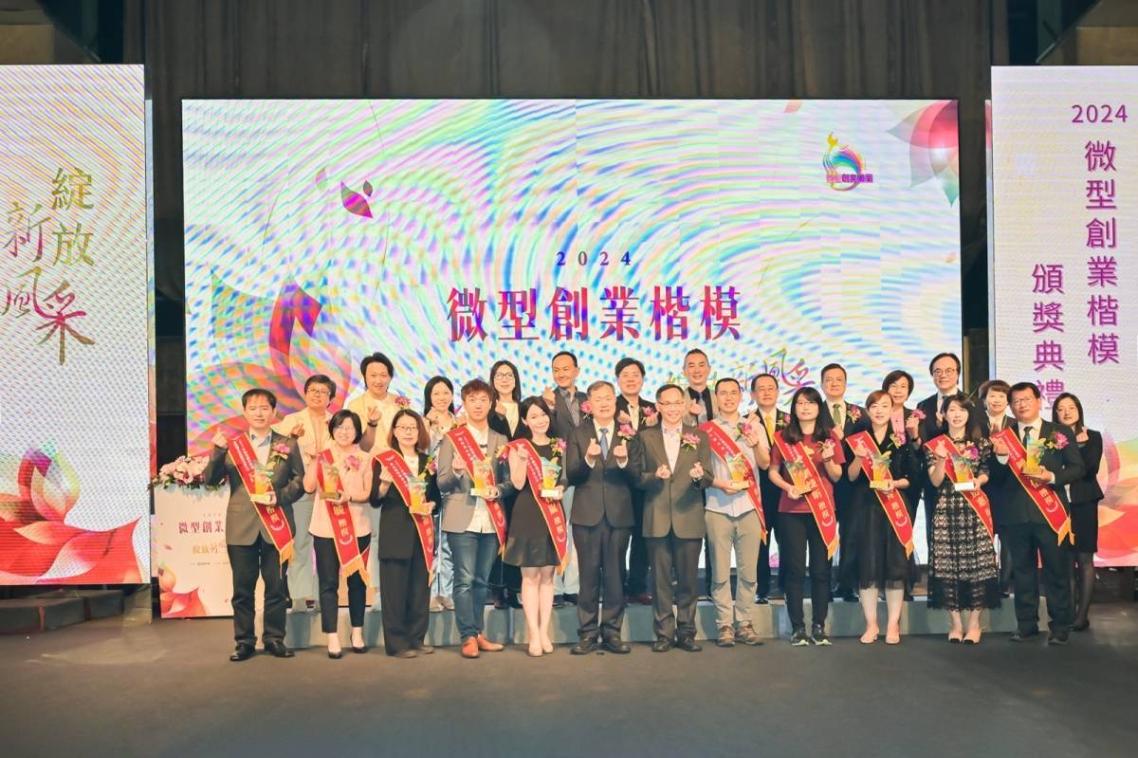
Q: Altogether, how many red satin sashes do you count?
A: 10